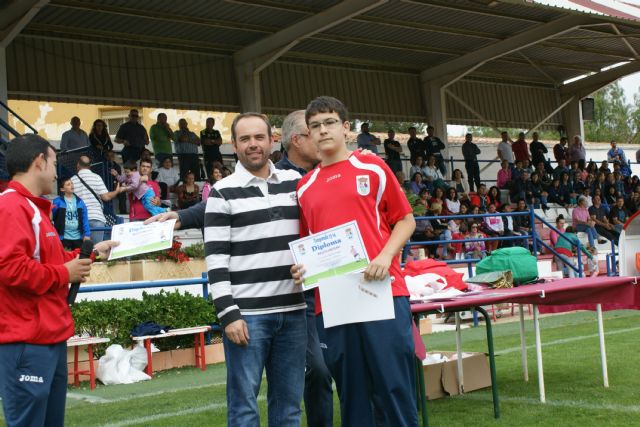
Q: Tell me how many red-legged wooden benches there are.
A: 2